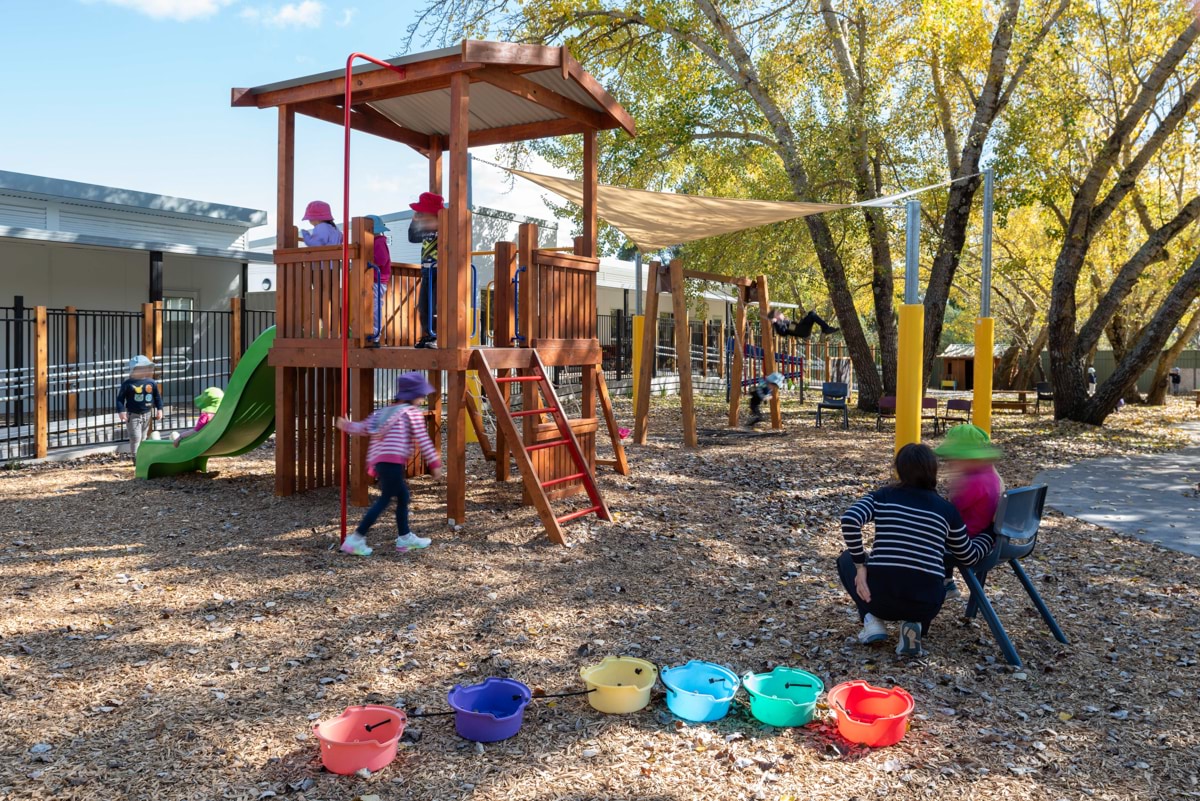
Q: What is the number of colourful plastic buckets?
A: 6